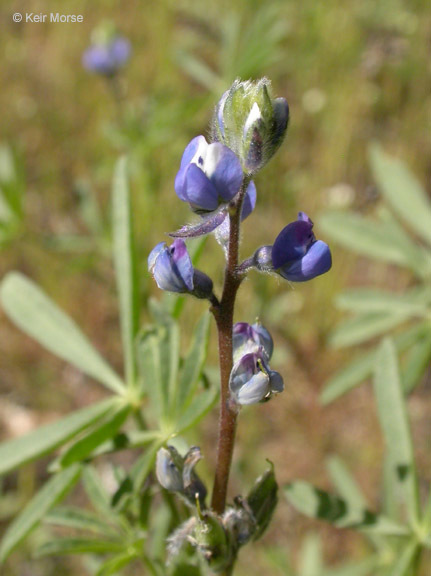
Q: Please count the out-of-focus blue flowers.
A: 1